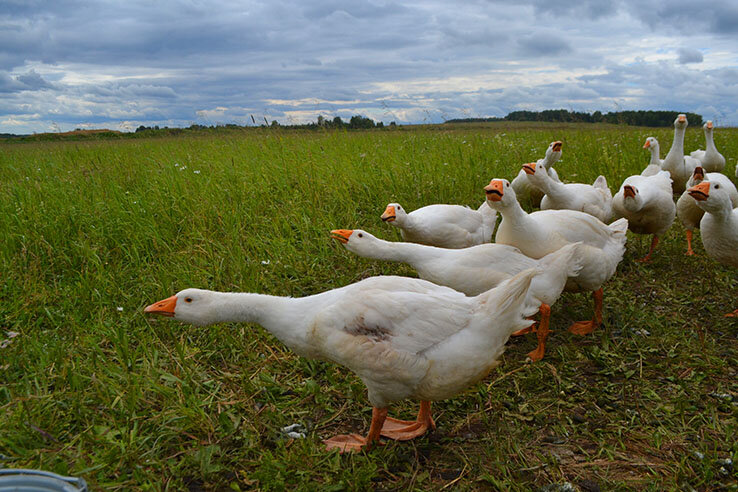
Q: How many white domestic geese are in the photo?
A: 12